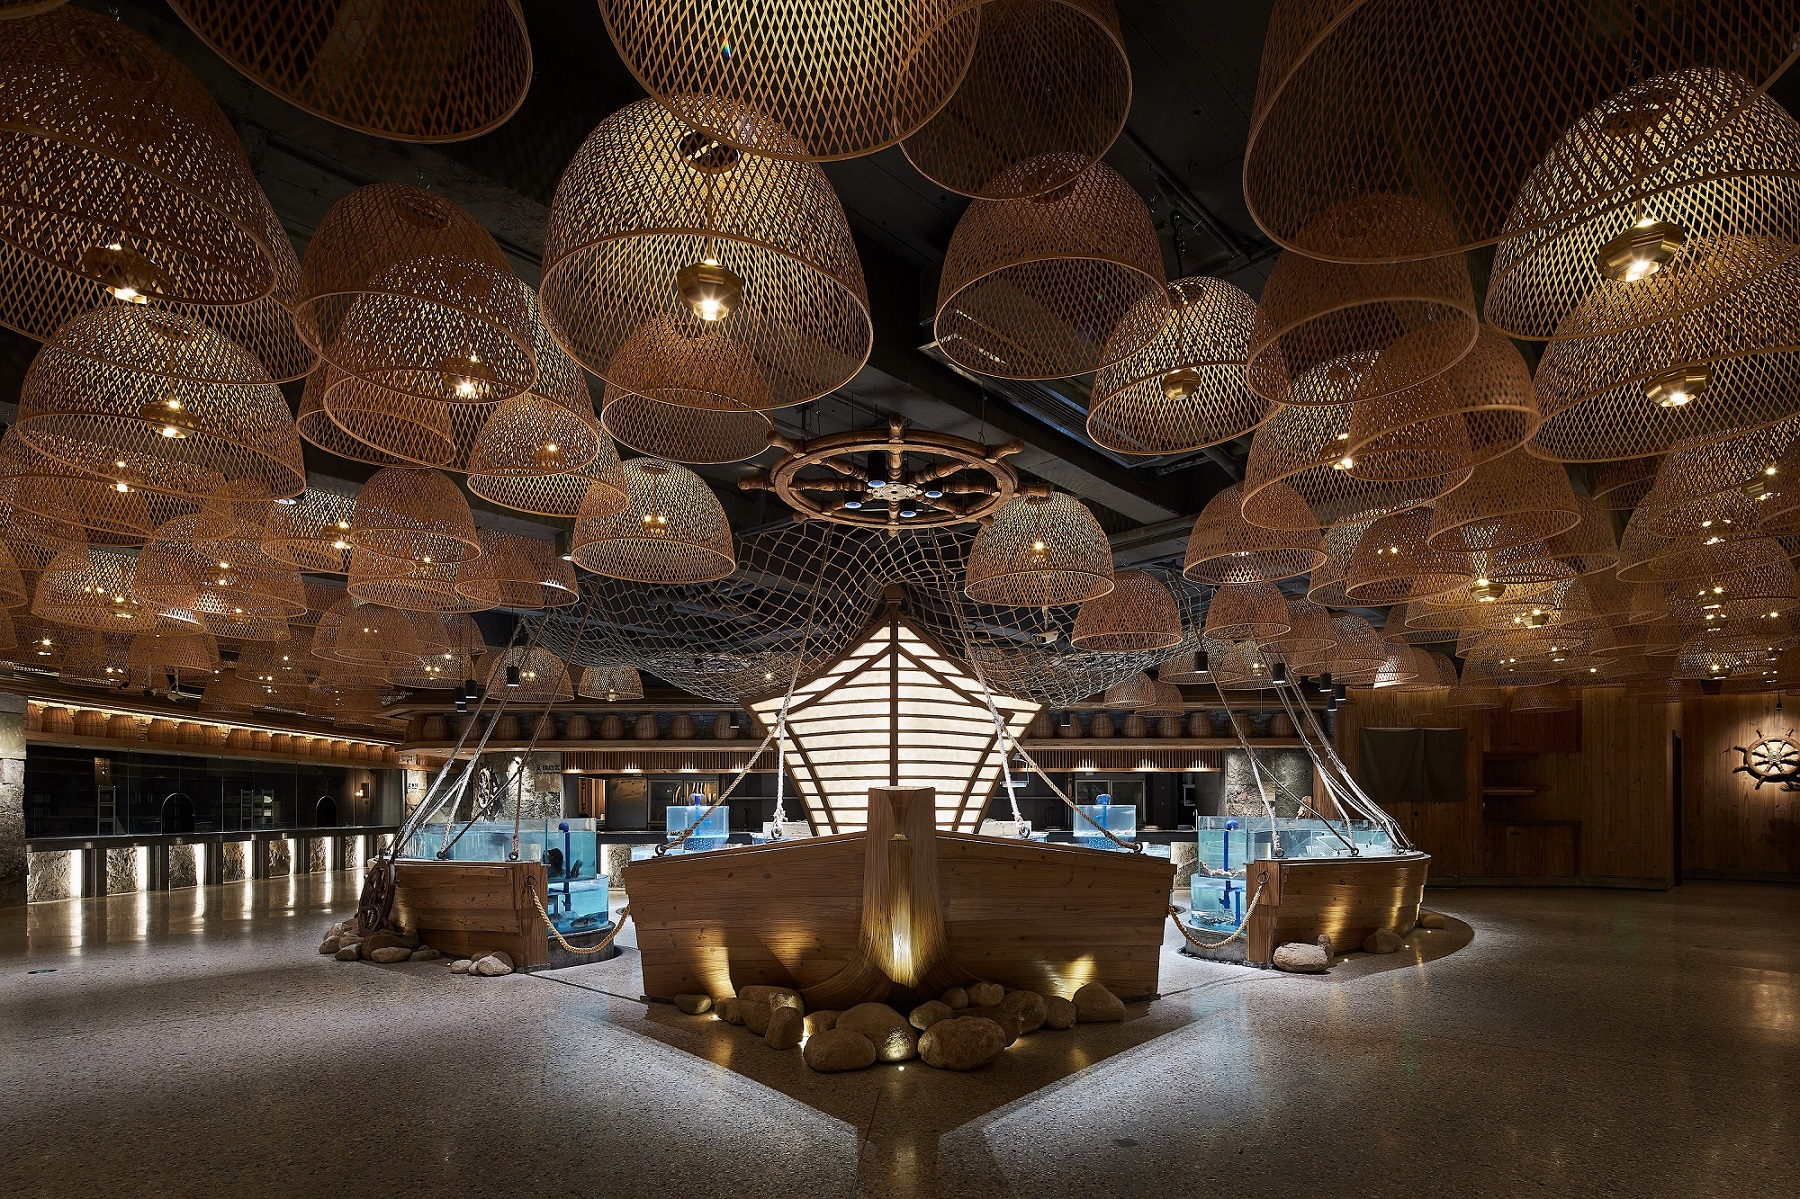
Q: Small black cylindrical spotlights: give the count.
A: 15